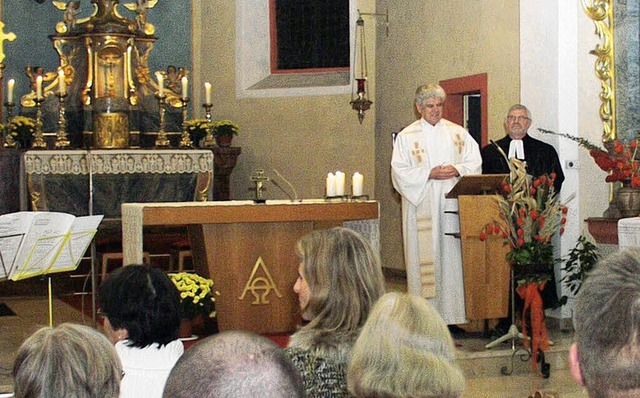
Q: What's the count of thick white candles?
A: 3